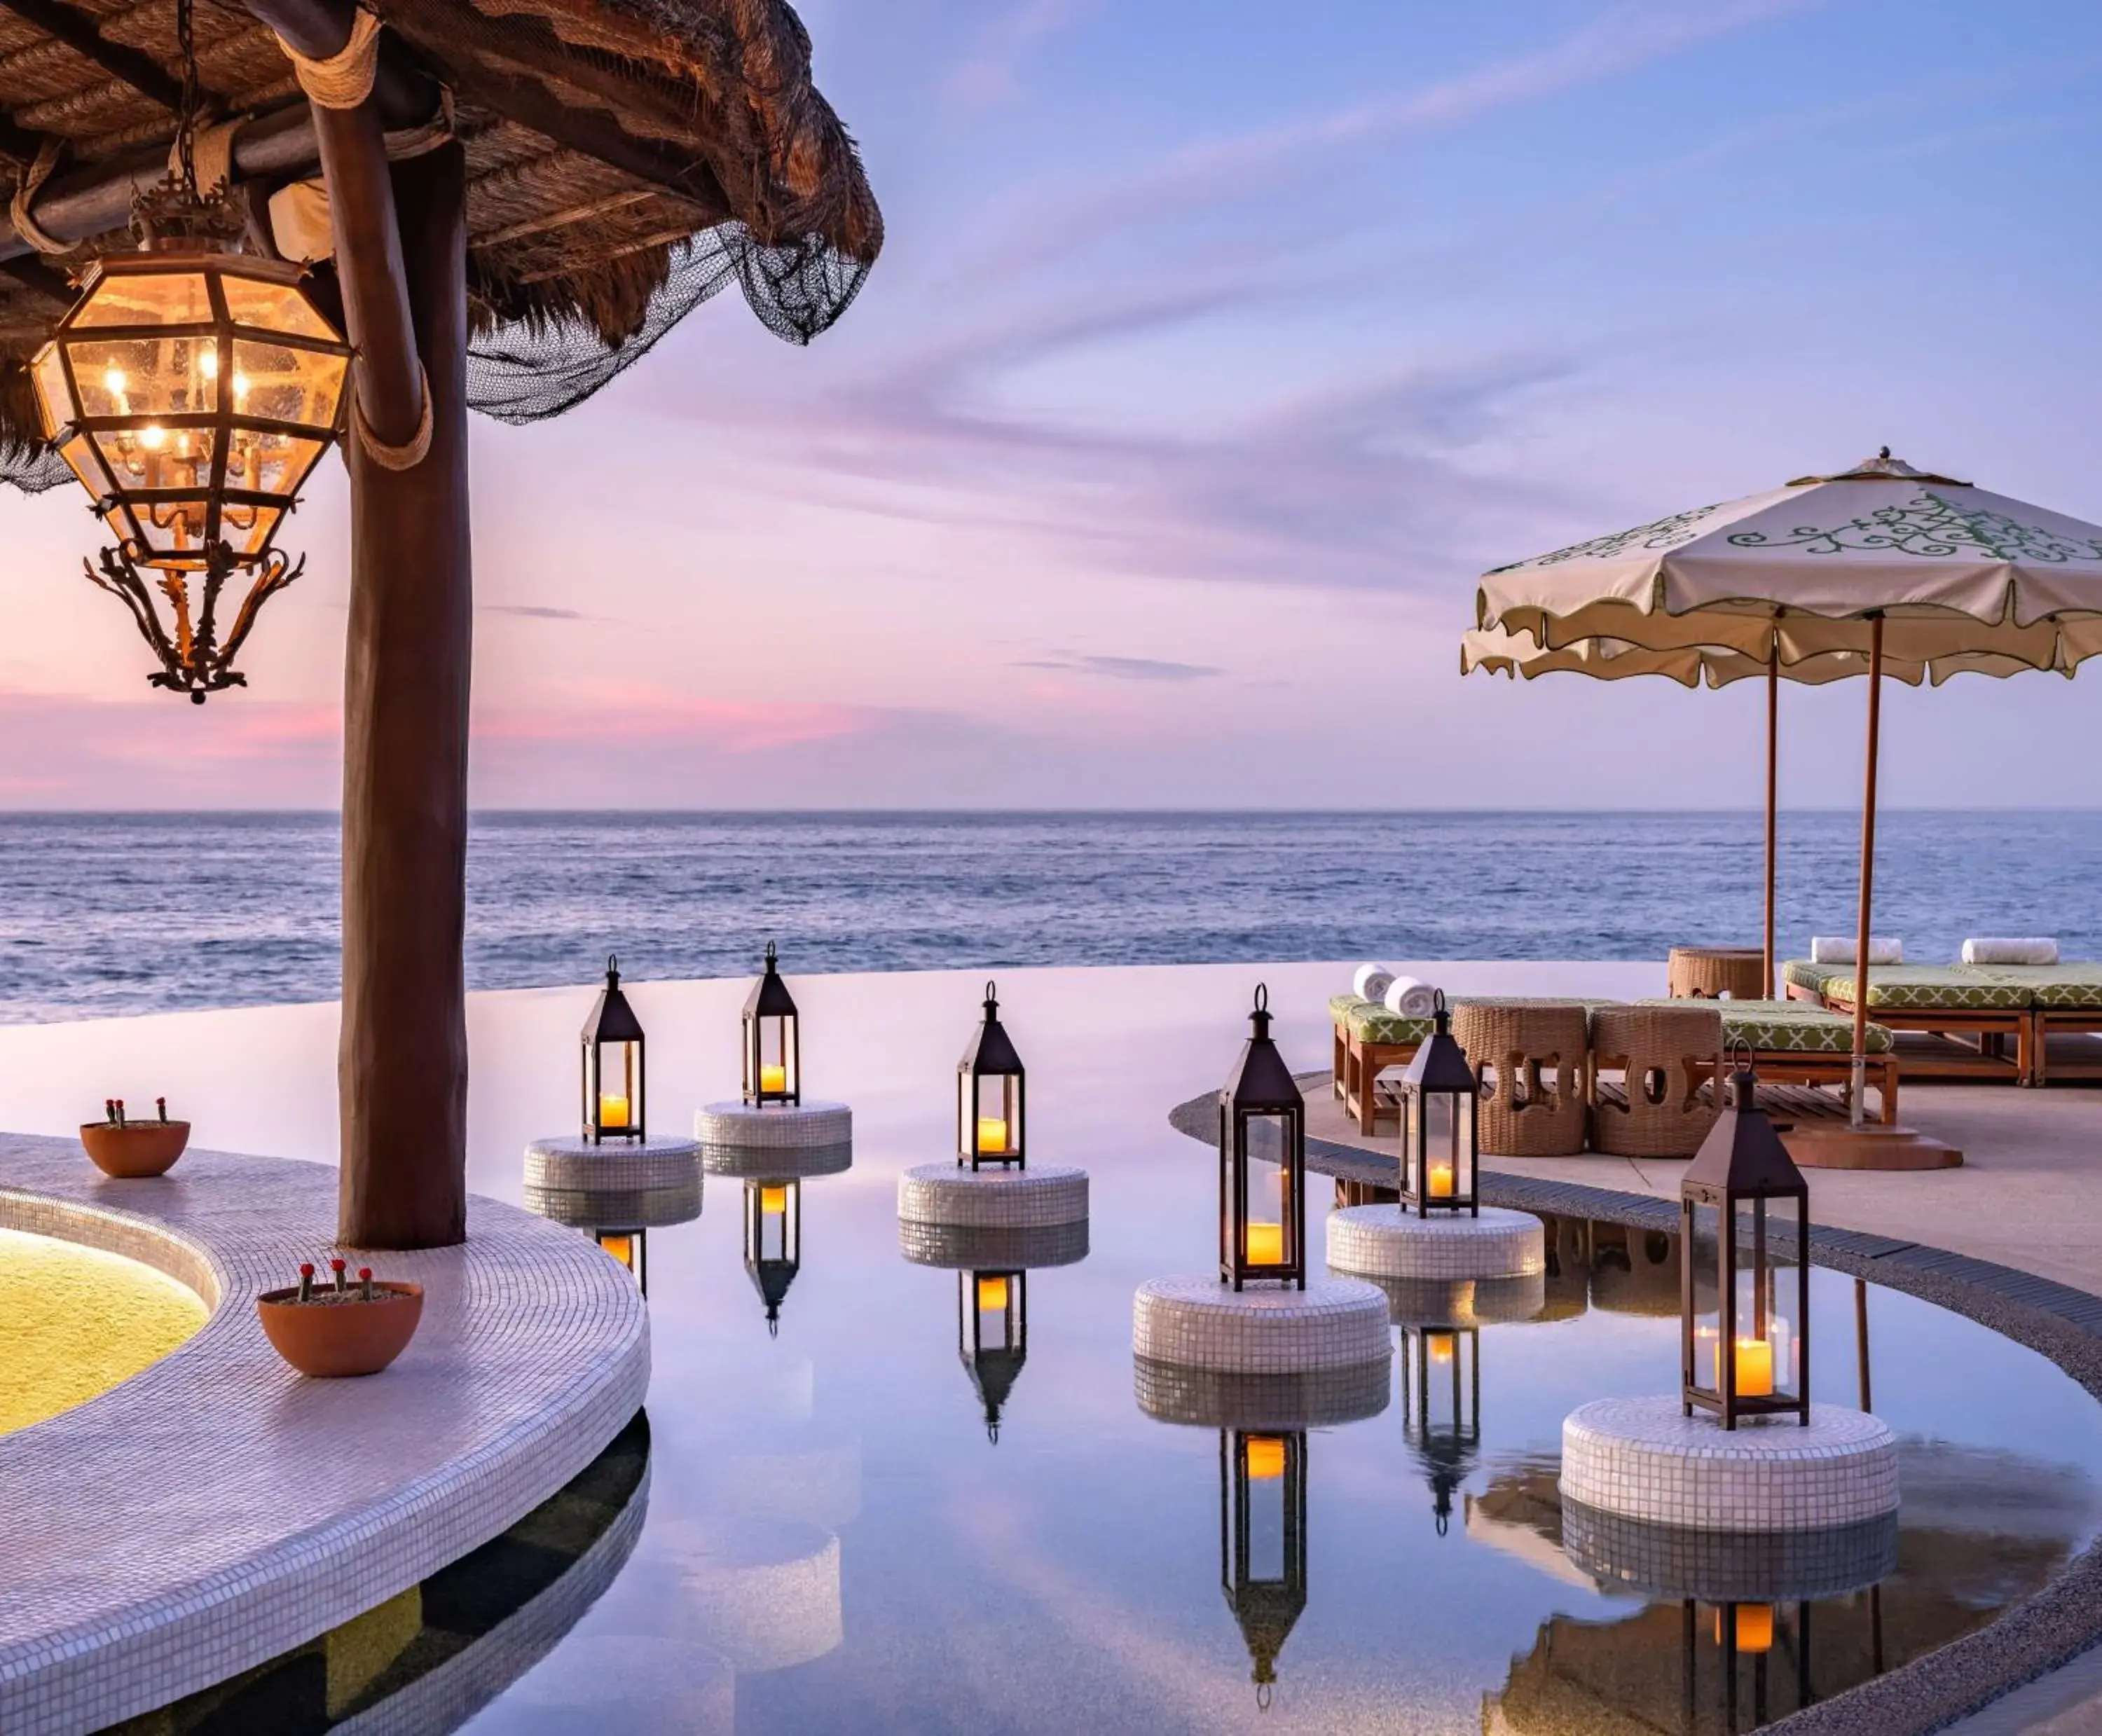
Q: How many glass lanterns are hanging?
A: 1